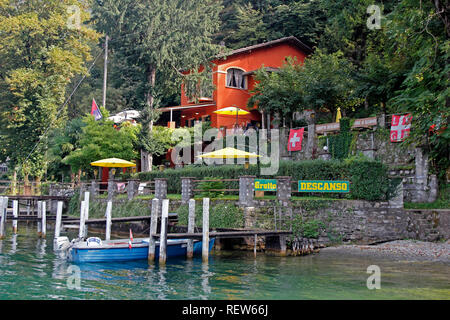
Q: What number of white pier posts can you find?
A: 13